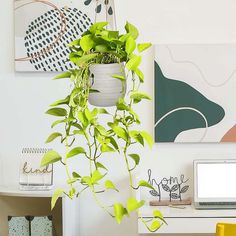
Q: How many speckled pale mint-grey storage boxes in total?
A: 2